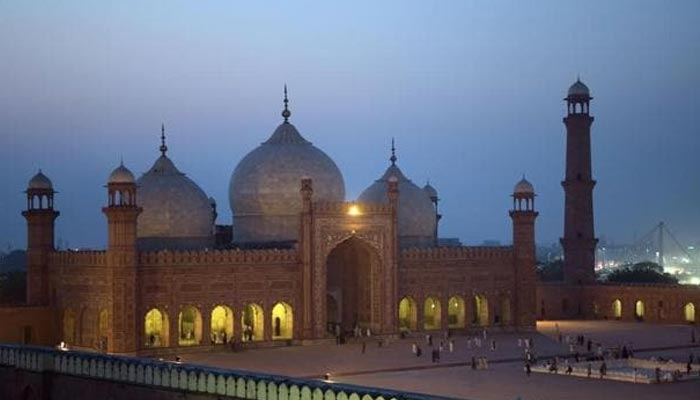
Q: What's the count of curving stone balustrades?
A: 1